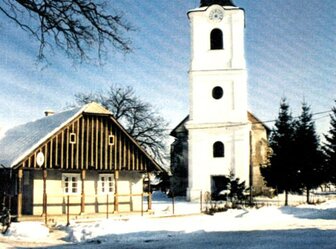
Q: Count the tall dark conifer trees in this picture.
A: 3